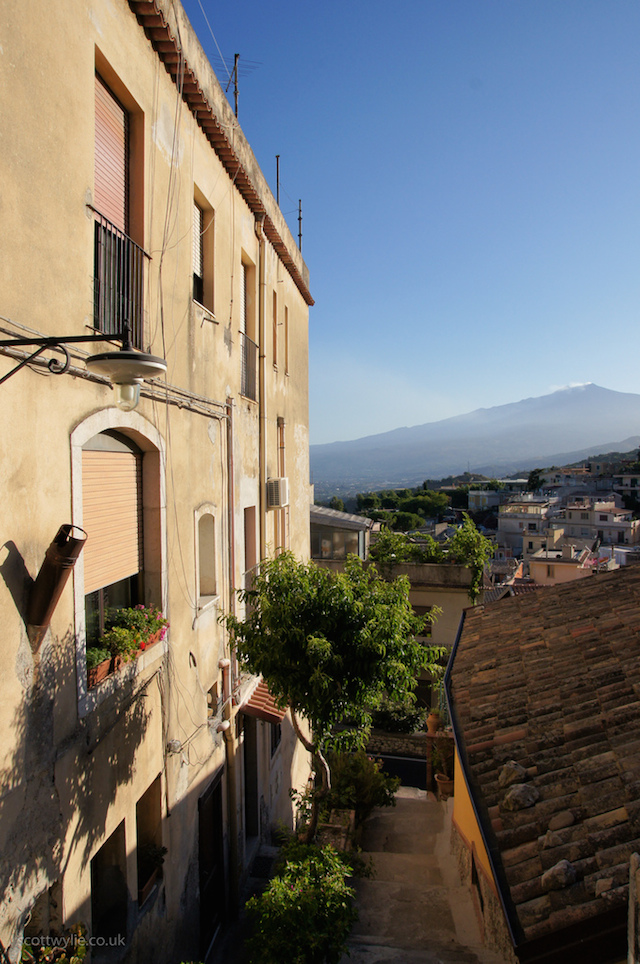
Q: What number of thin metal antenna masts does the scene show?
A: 3